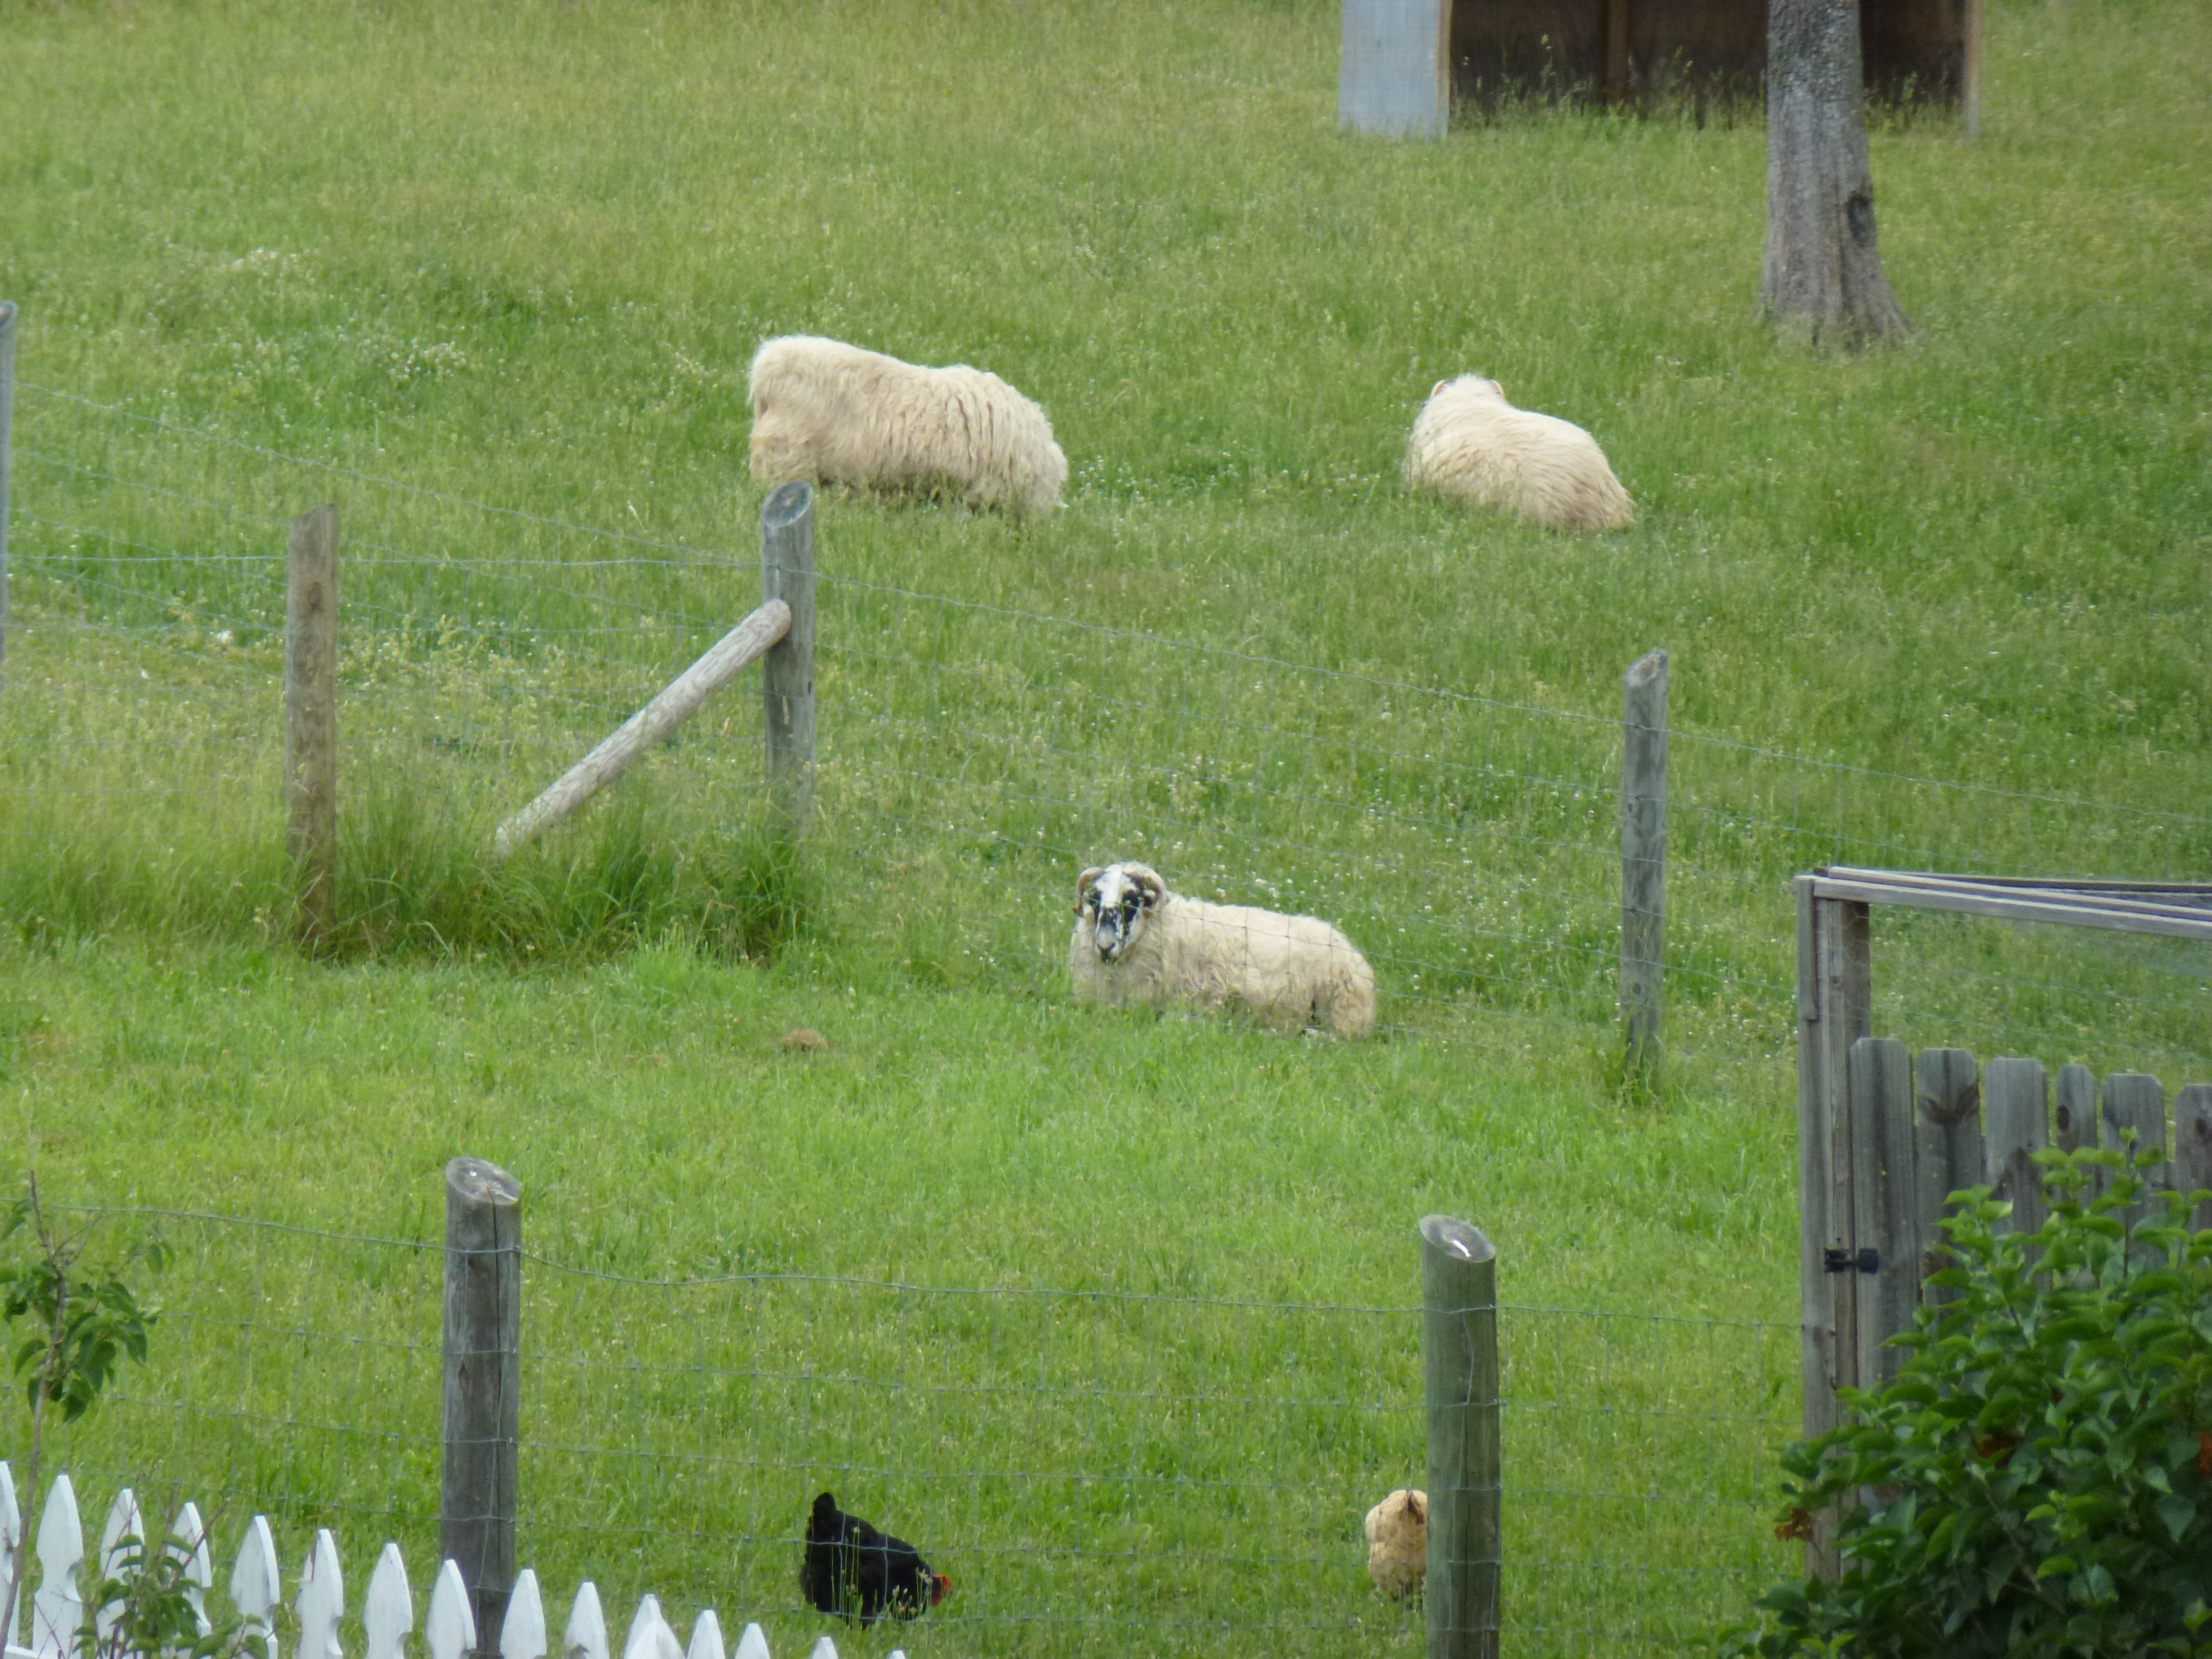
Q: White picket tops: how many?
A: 15